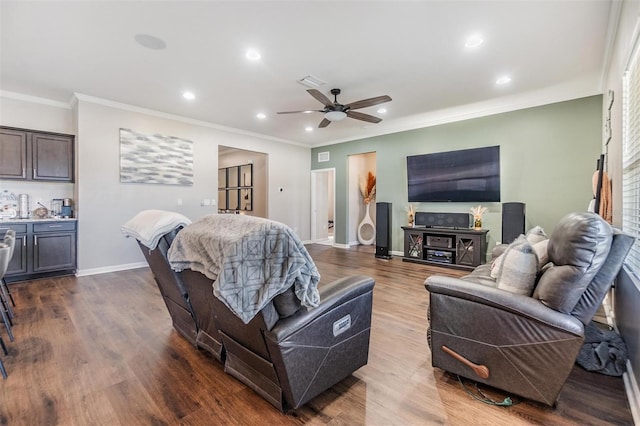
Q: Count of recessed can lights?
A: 7